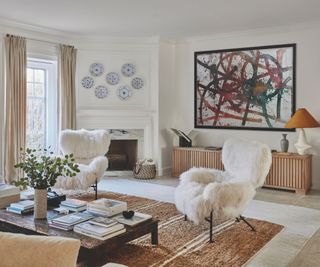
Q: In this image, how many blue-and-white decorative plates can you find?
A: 7